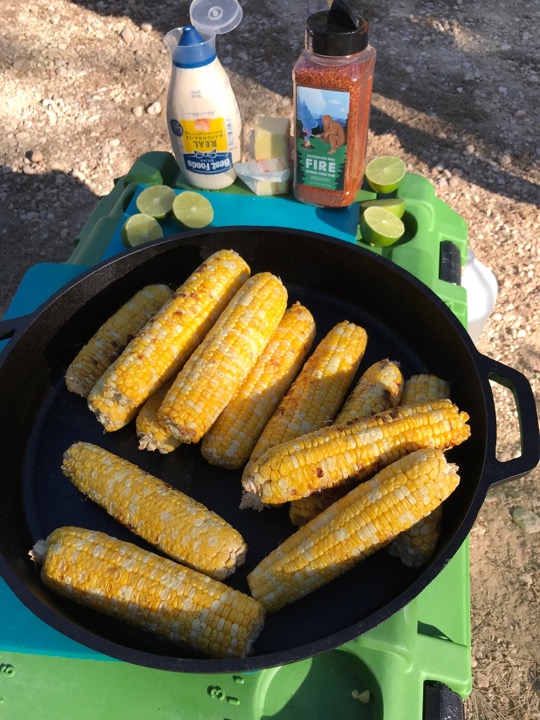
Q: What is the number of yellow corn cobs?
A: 12